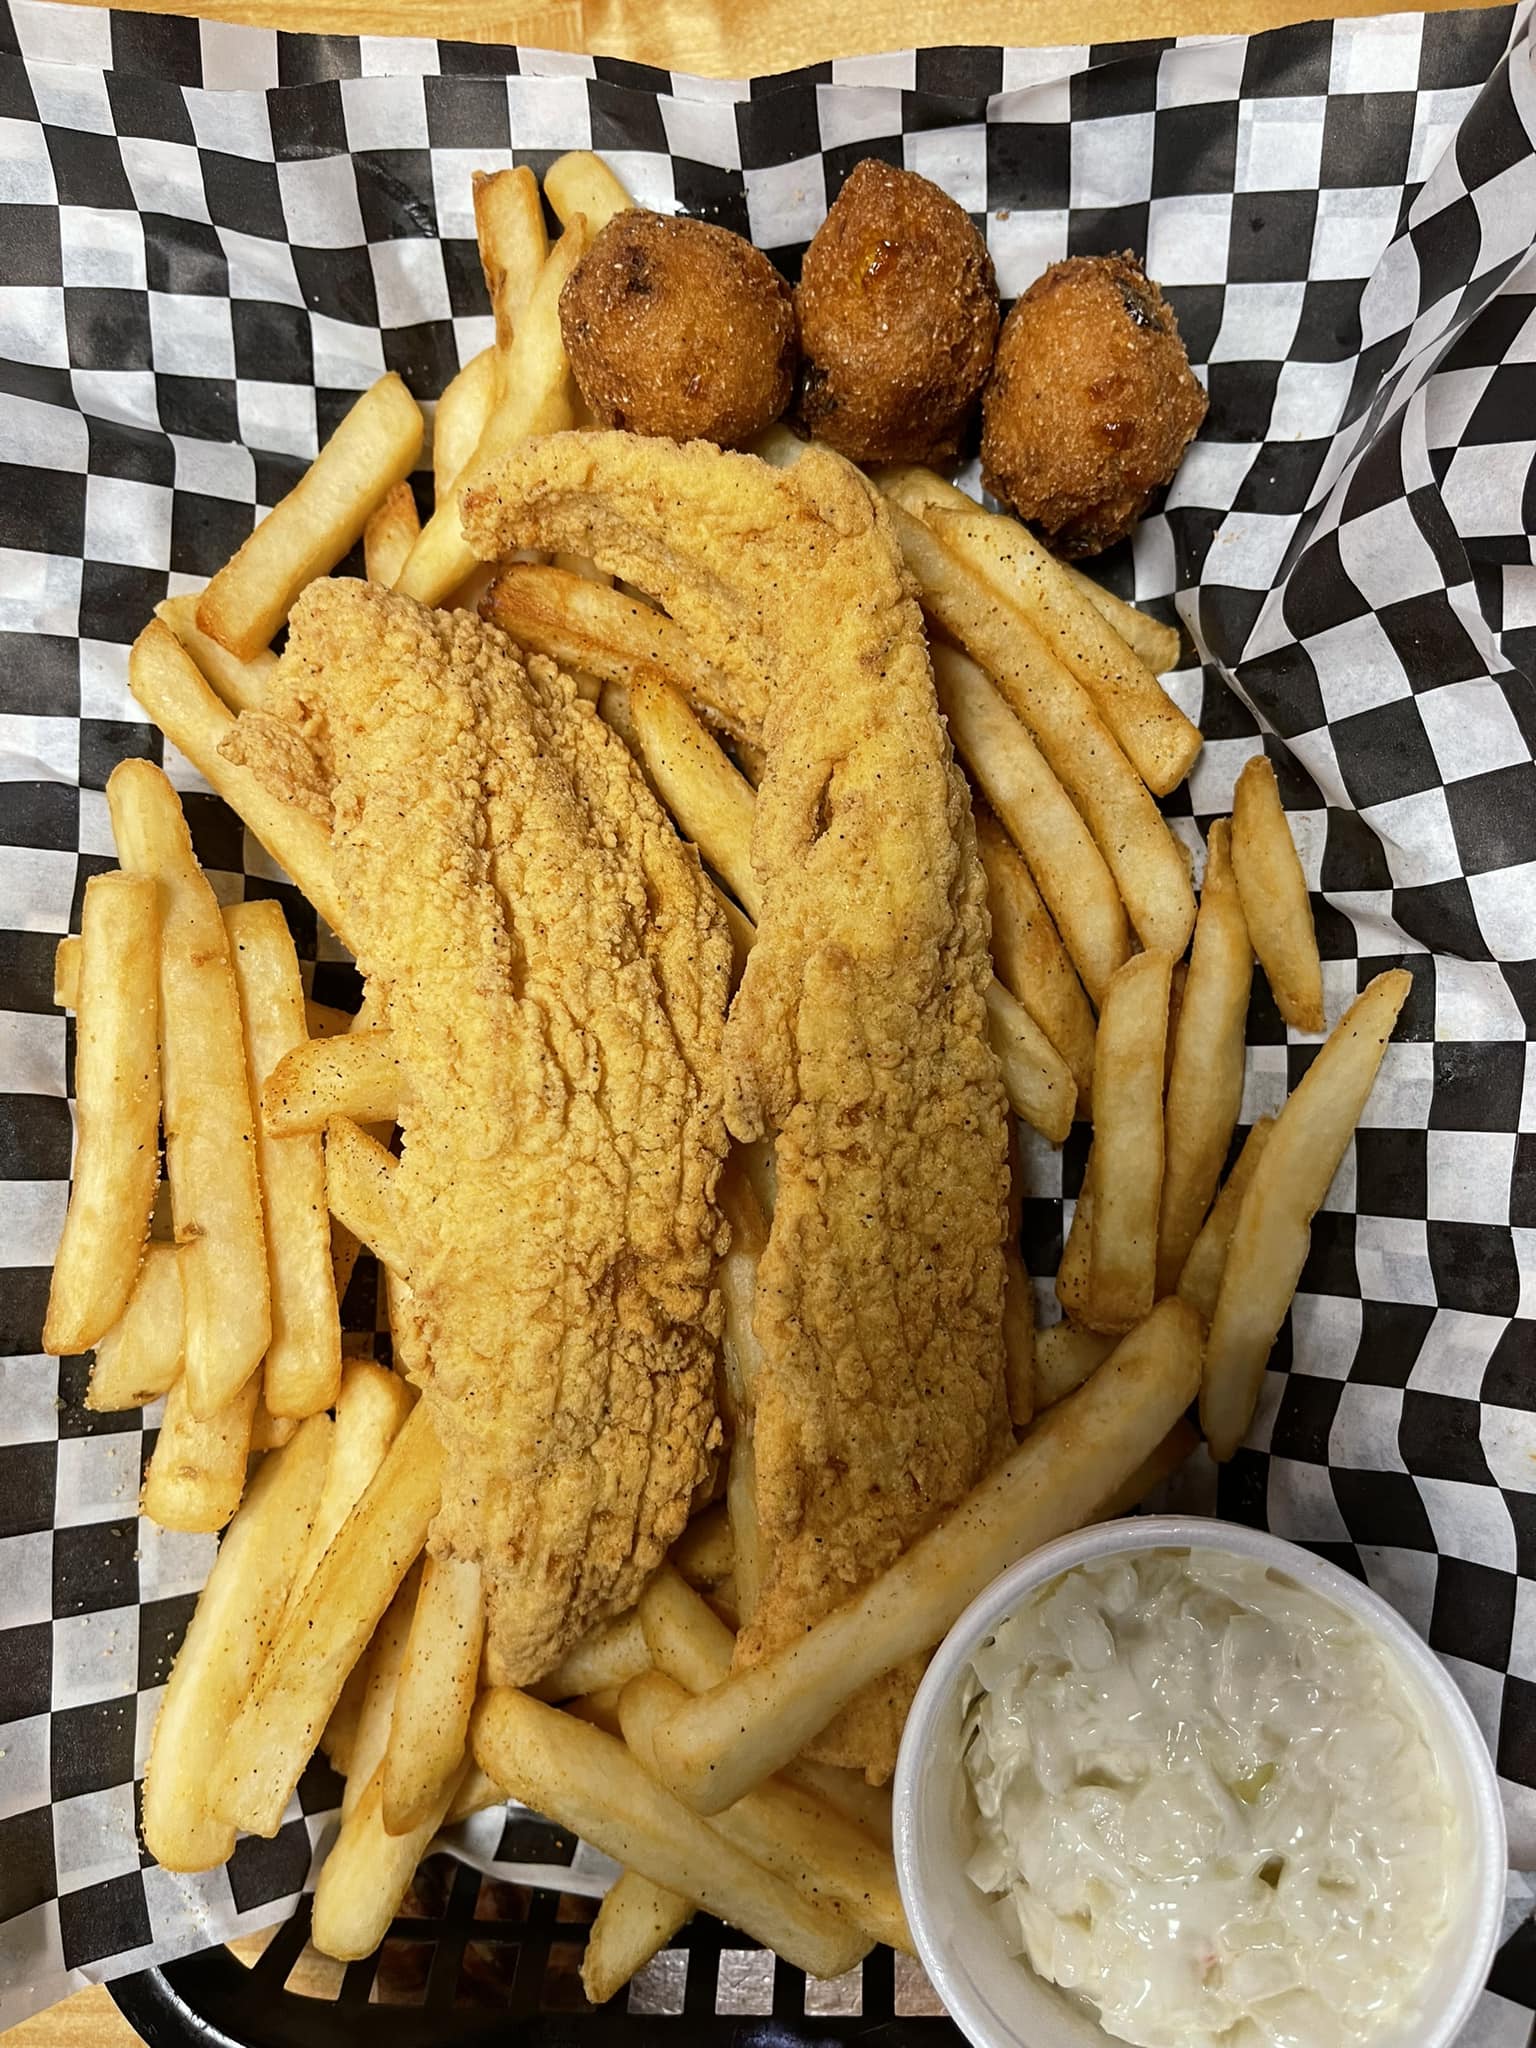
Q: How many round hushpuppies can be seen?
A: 3